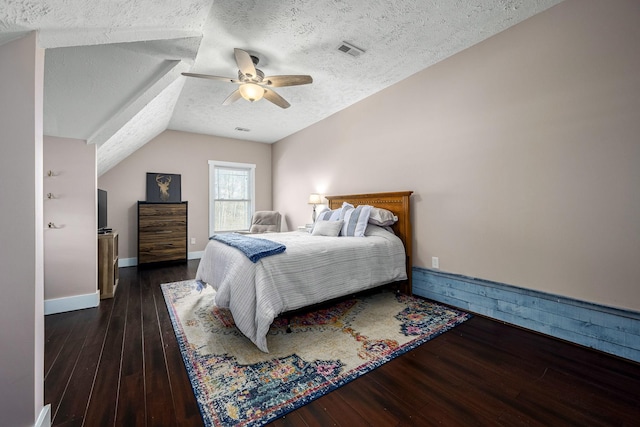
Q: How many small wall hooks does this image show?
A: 3